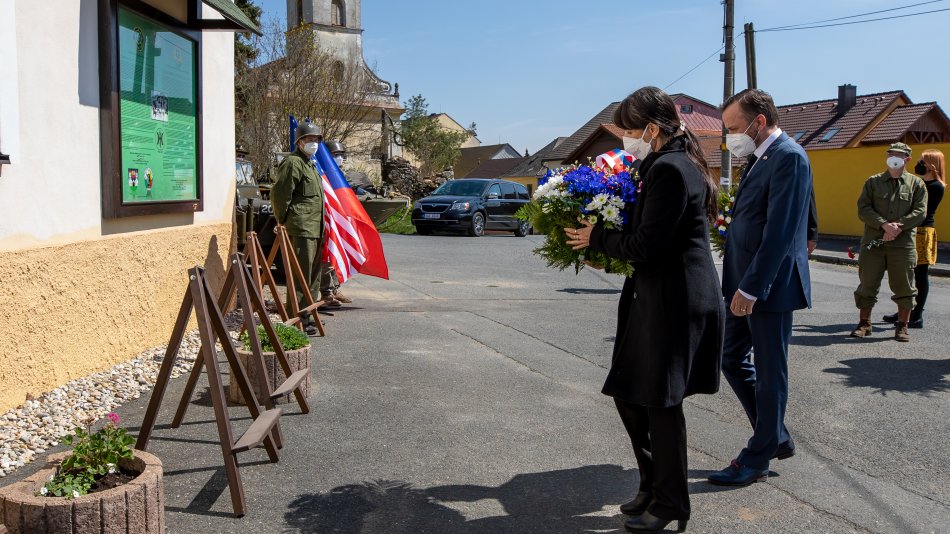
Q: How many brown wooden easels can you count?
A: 4